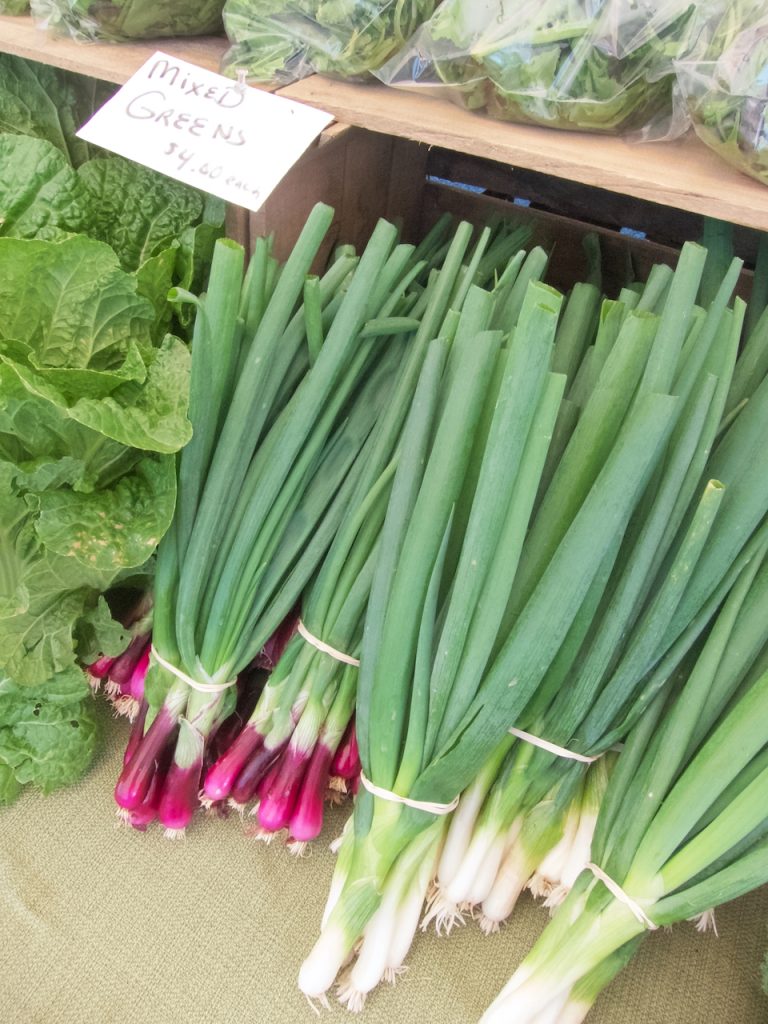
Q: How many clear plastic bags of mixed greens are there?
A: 4